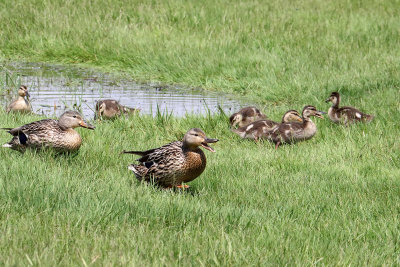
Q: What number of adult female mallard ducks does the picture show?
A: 2